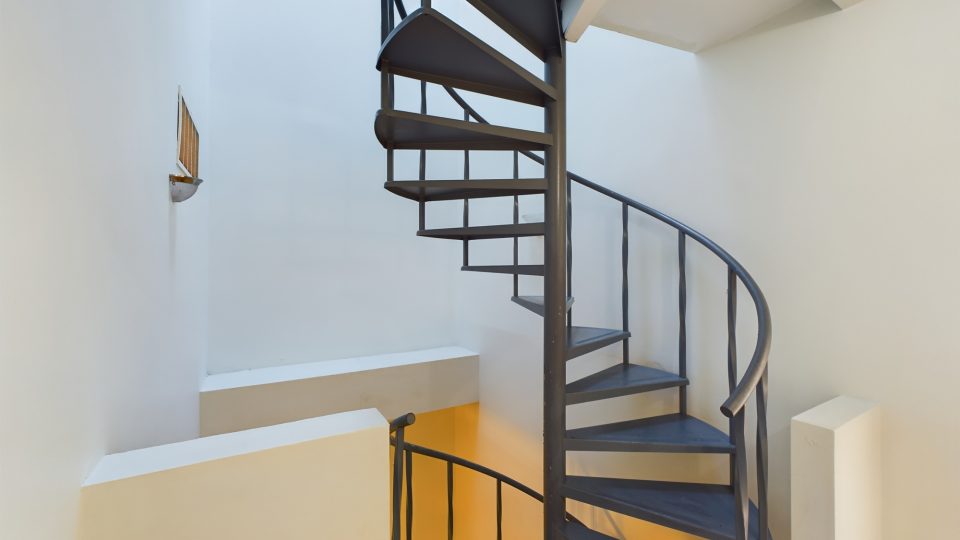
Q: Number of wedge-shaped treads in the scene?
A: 12